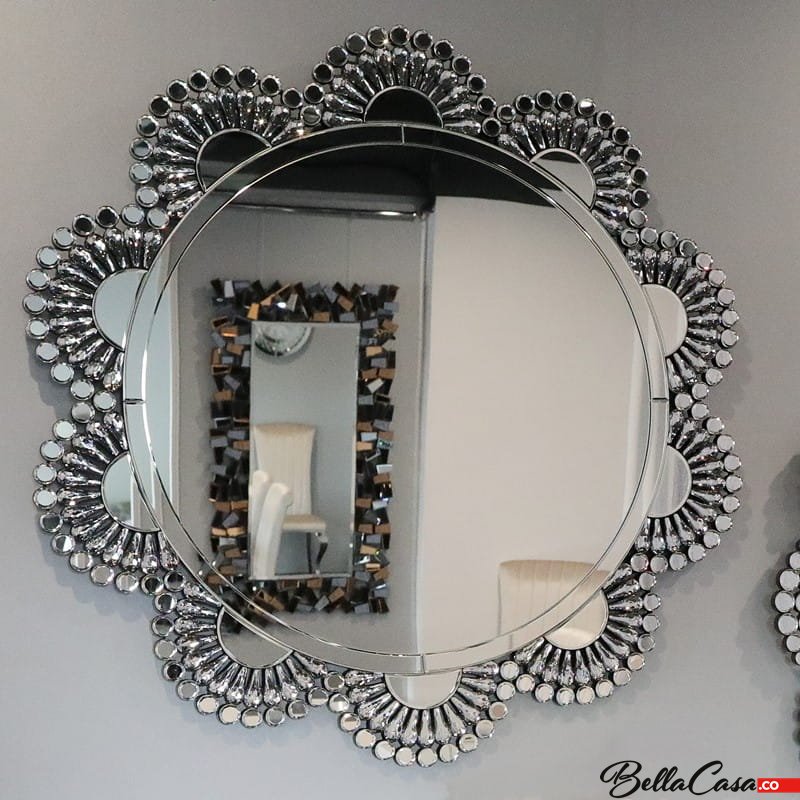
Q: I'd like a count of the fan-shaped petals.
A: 10